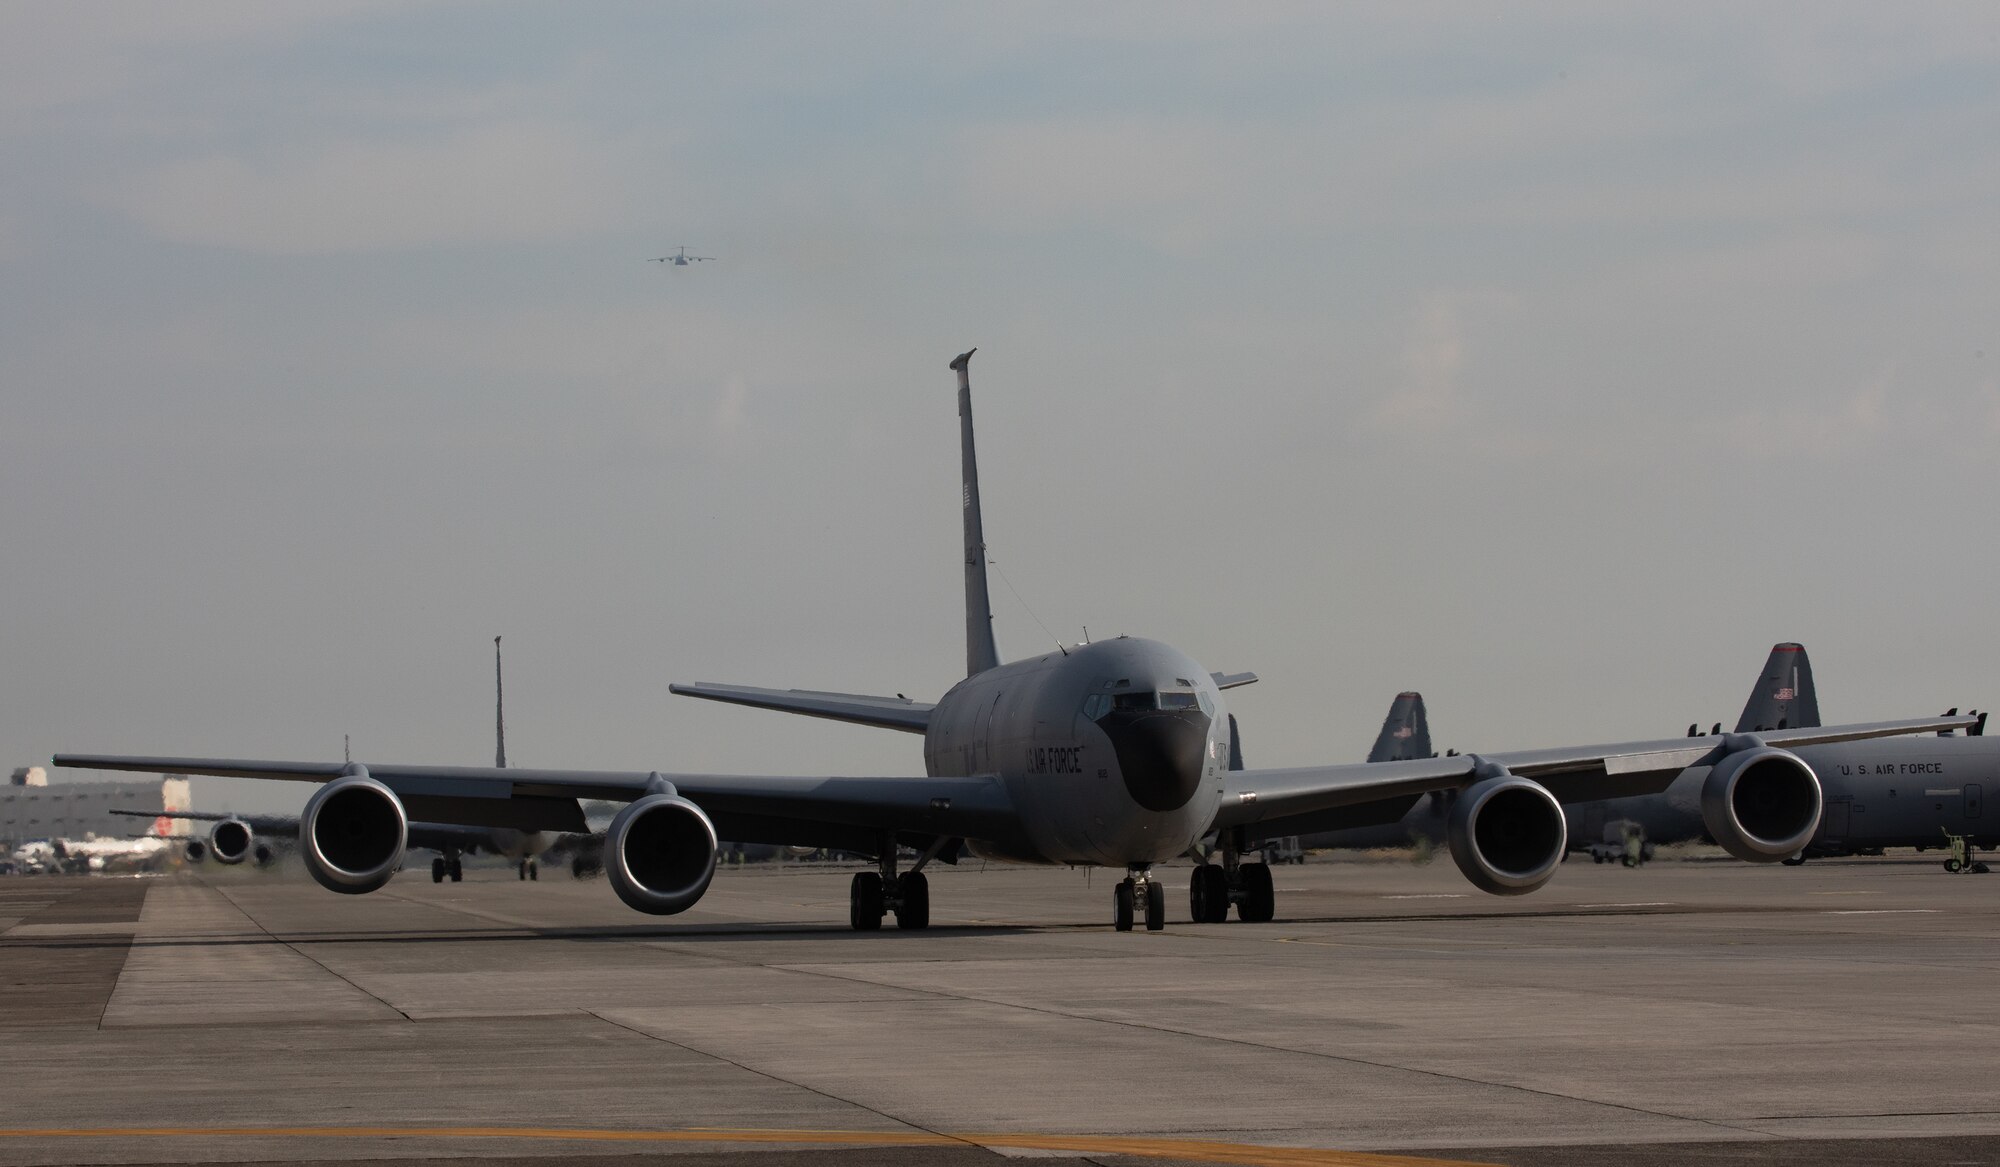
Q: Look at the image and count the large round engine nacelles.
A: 4